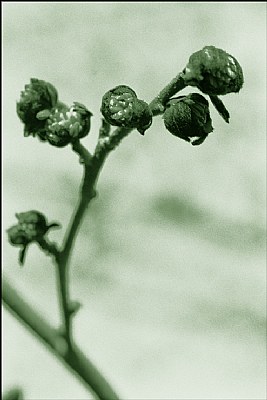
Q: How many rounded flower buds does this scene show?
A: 6